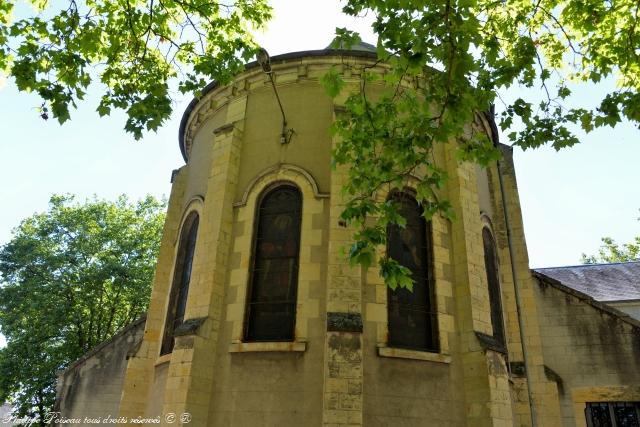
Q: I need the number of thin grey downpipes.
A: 1